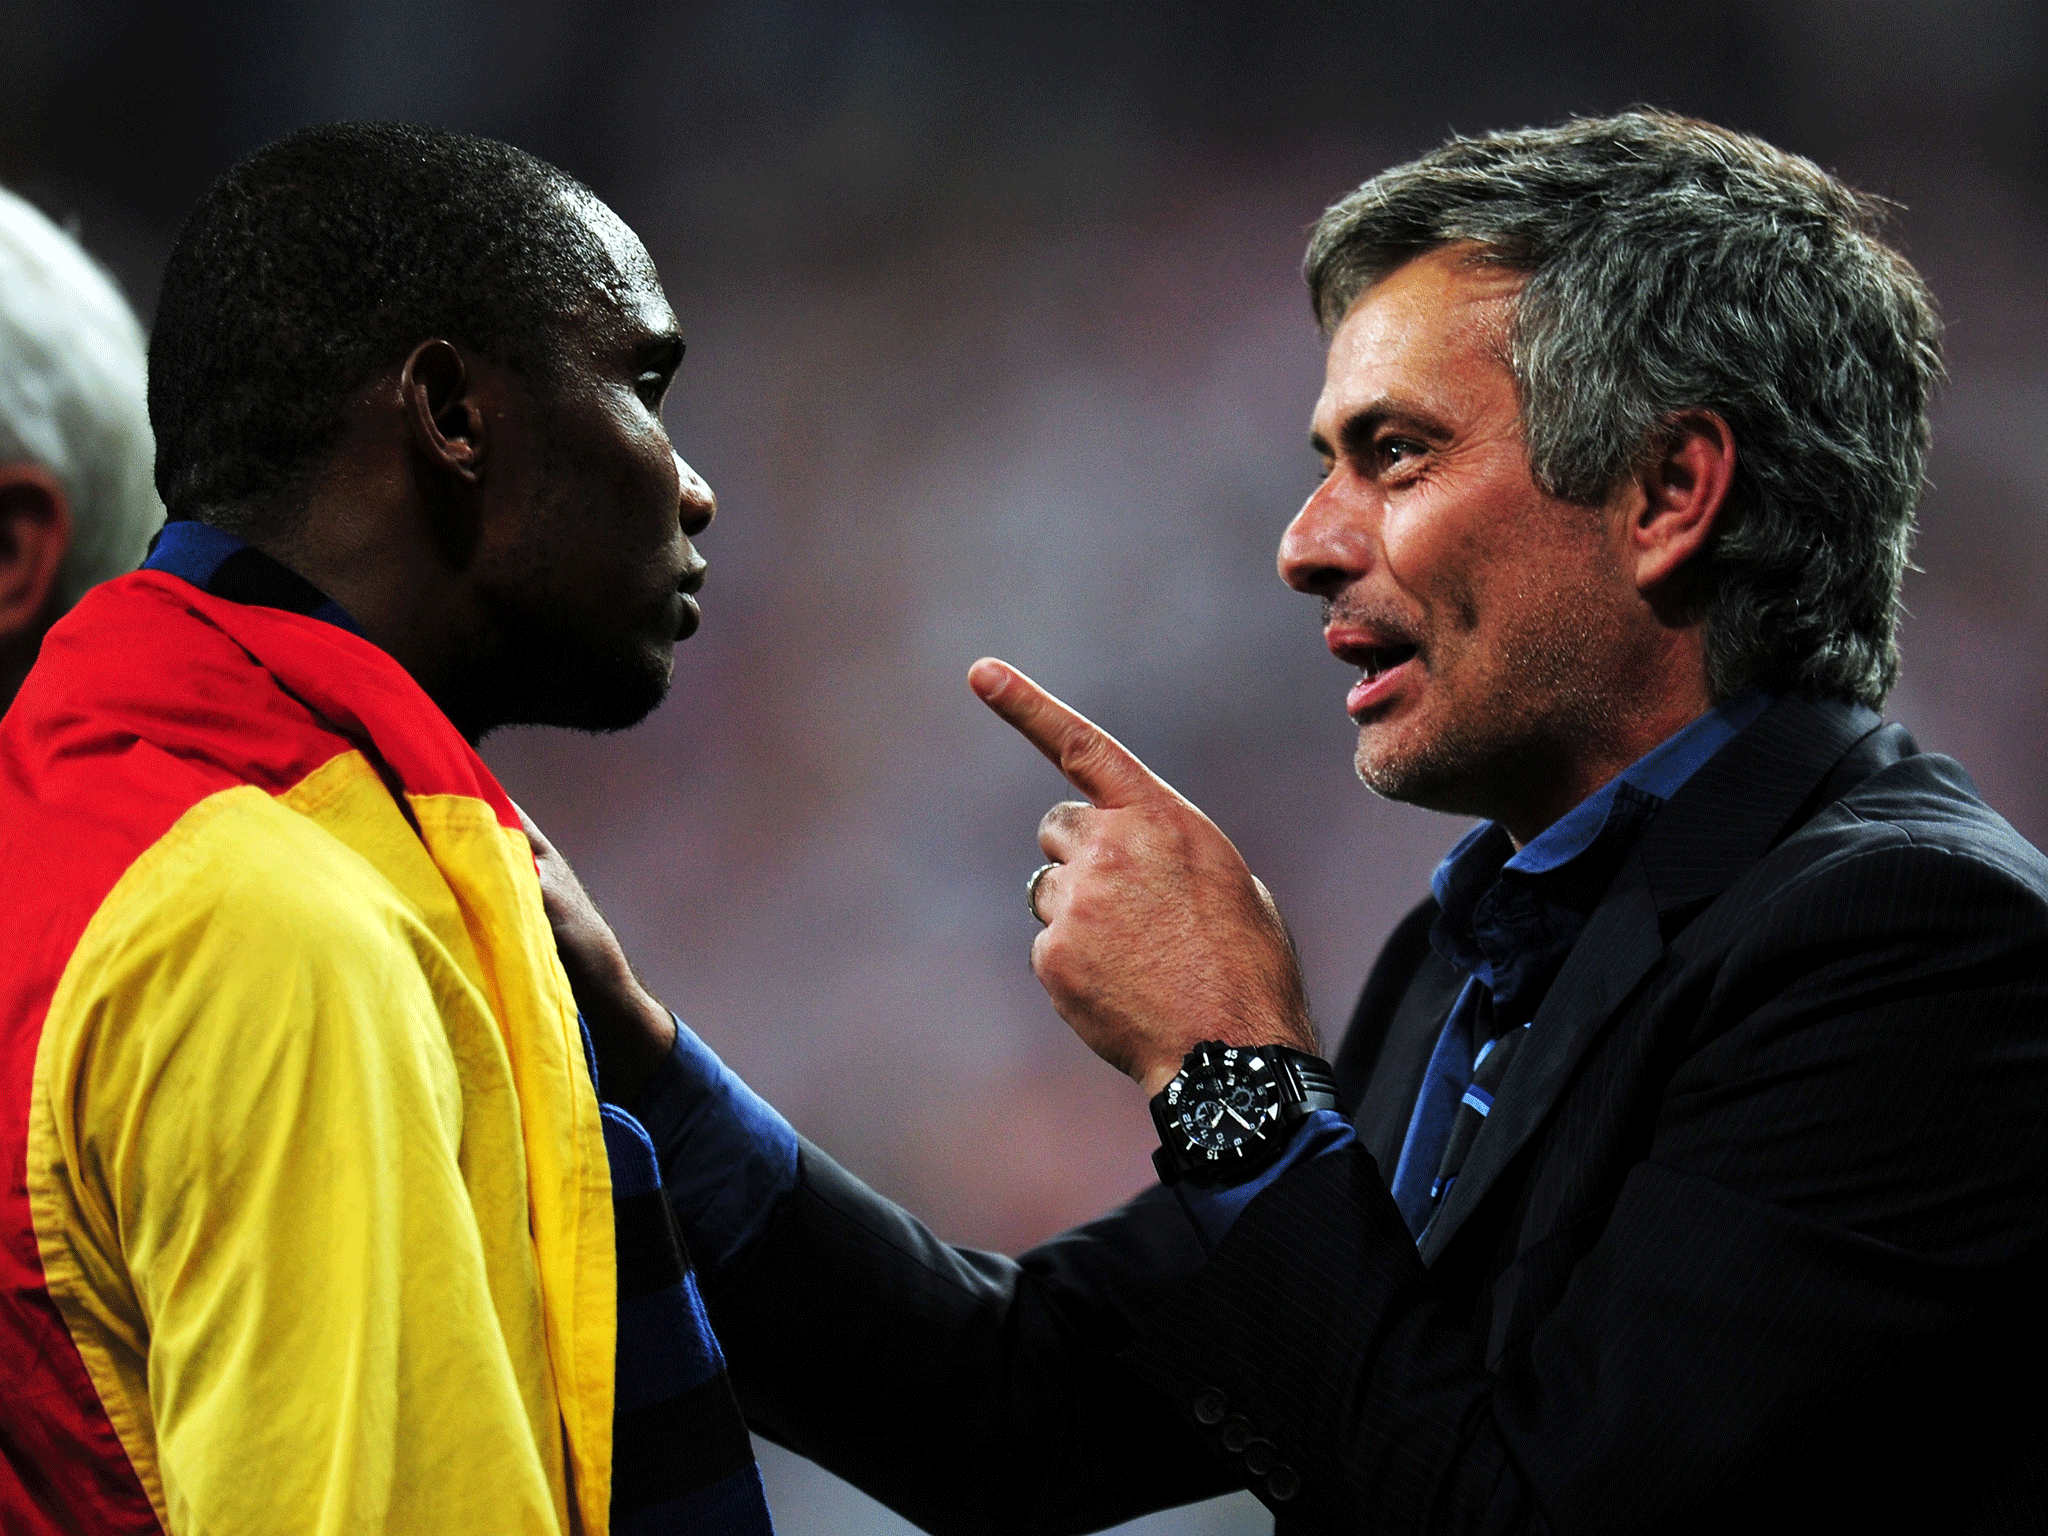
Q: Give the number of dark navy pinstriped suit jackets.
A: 1